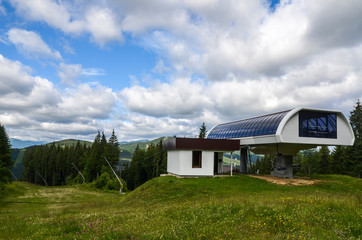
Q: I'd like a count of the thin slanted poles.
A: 4